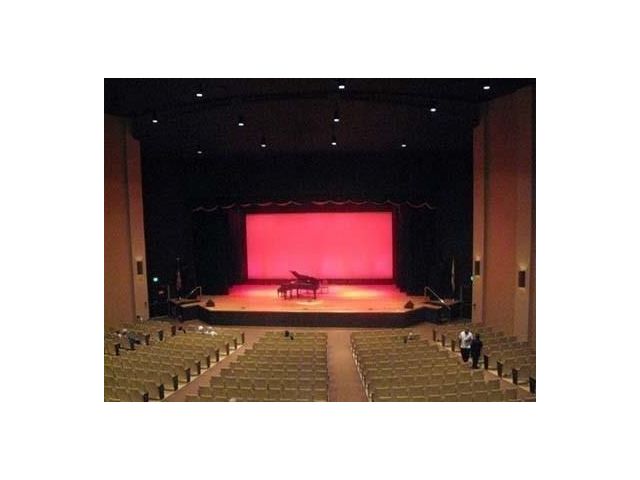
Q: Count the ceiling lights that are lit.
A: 11